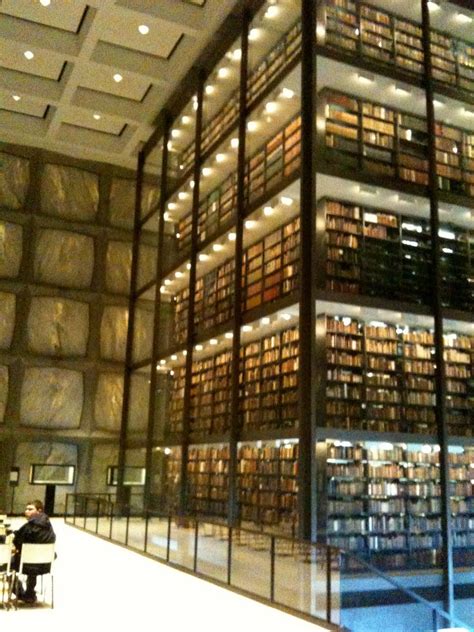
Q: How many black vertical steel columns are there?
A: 6